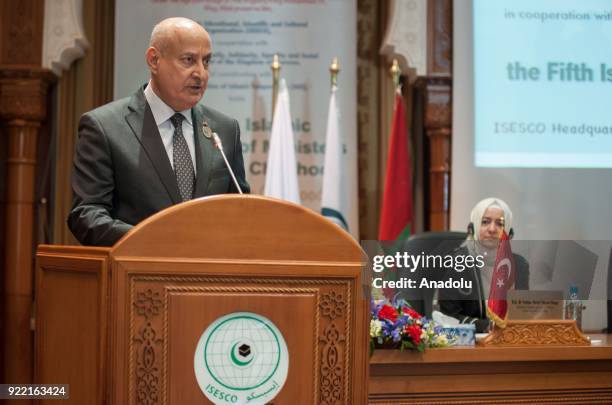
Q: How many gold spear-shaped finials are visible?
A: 3